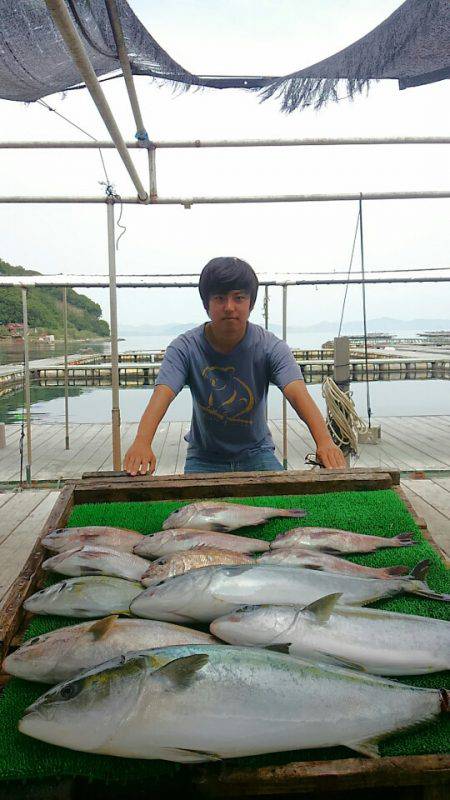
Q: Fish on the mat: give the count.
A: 12